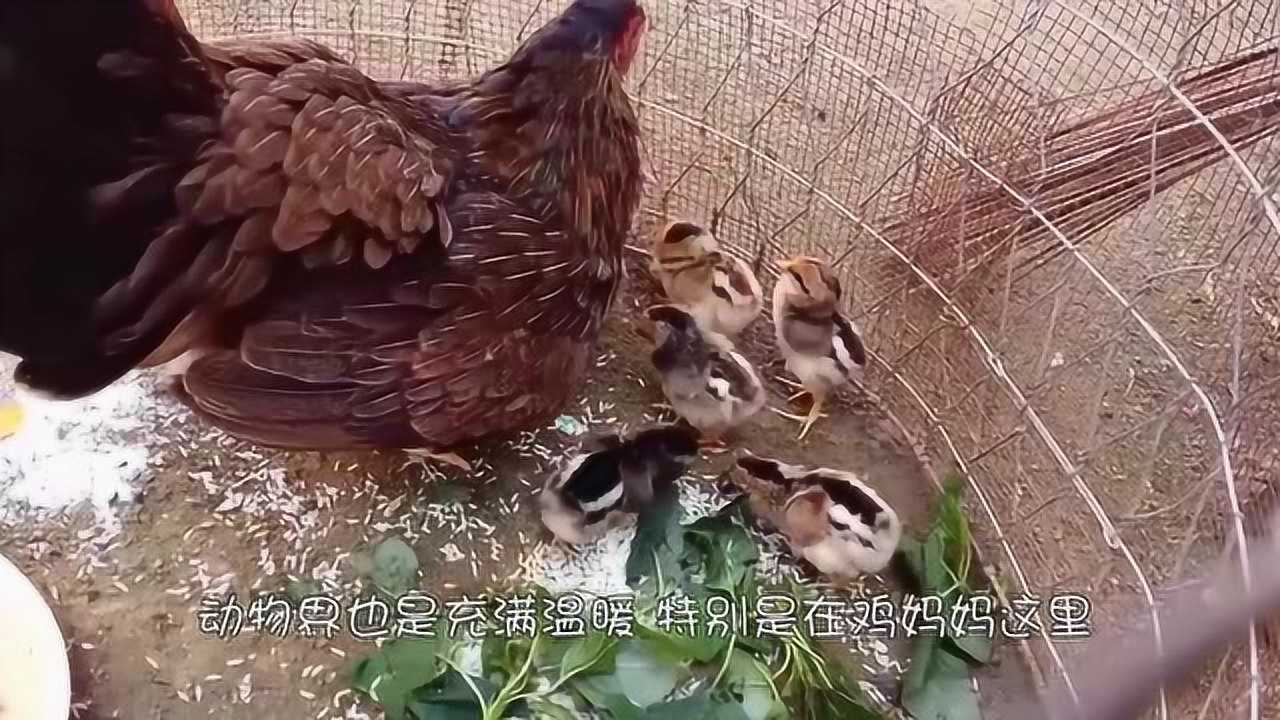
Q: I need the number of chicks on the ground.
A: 5